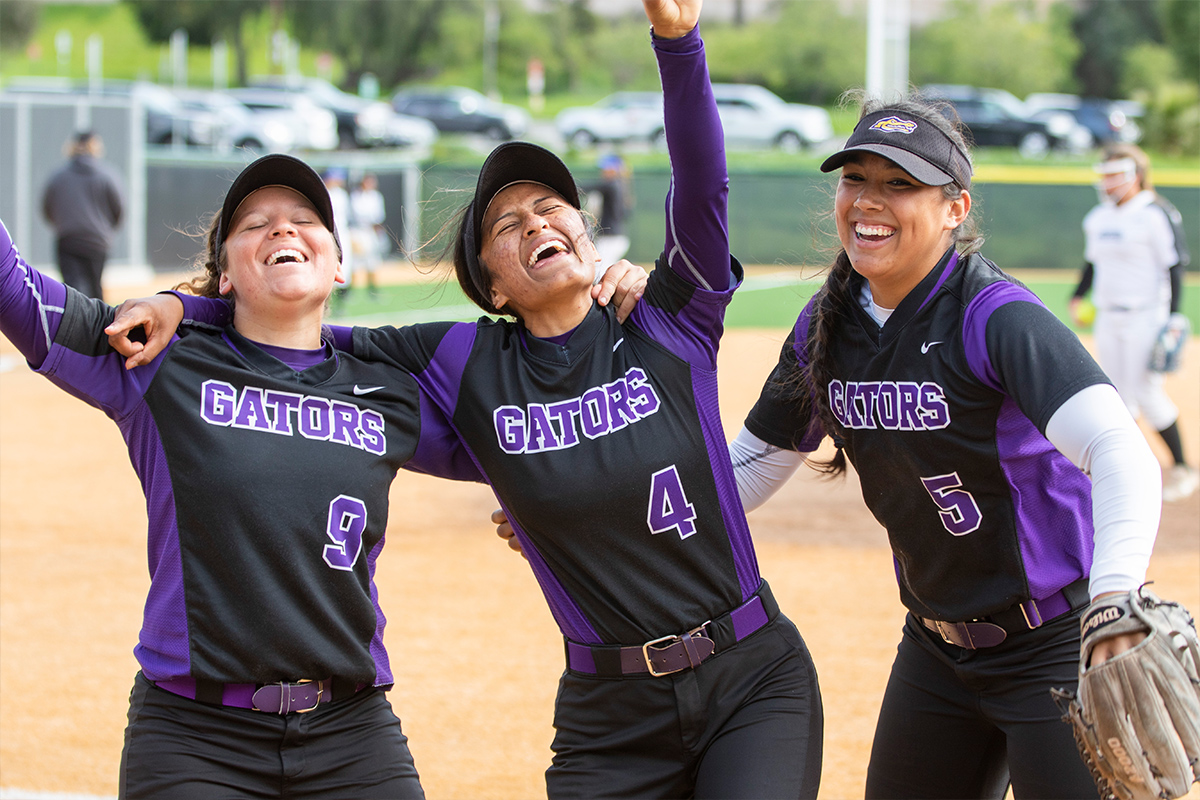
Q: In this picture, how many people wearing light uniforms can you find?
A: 3